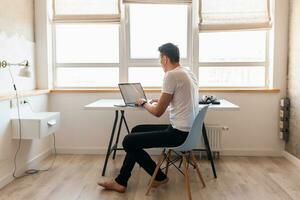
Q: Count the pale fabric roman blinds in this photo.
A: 3